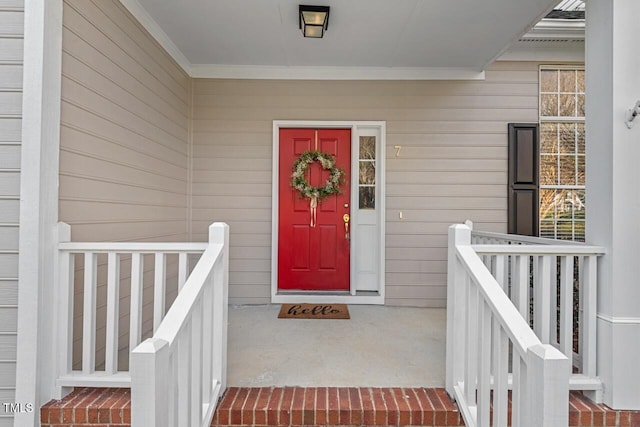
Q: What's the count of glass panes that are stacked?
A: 3